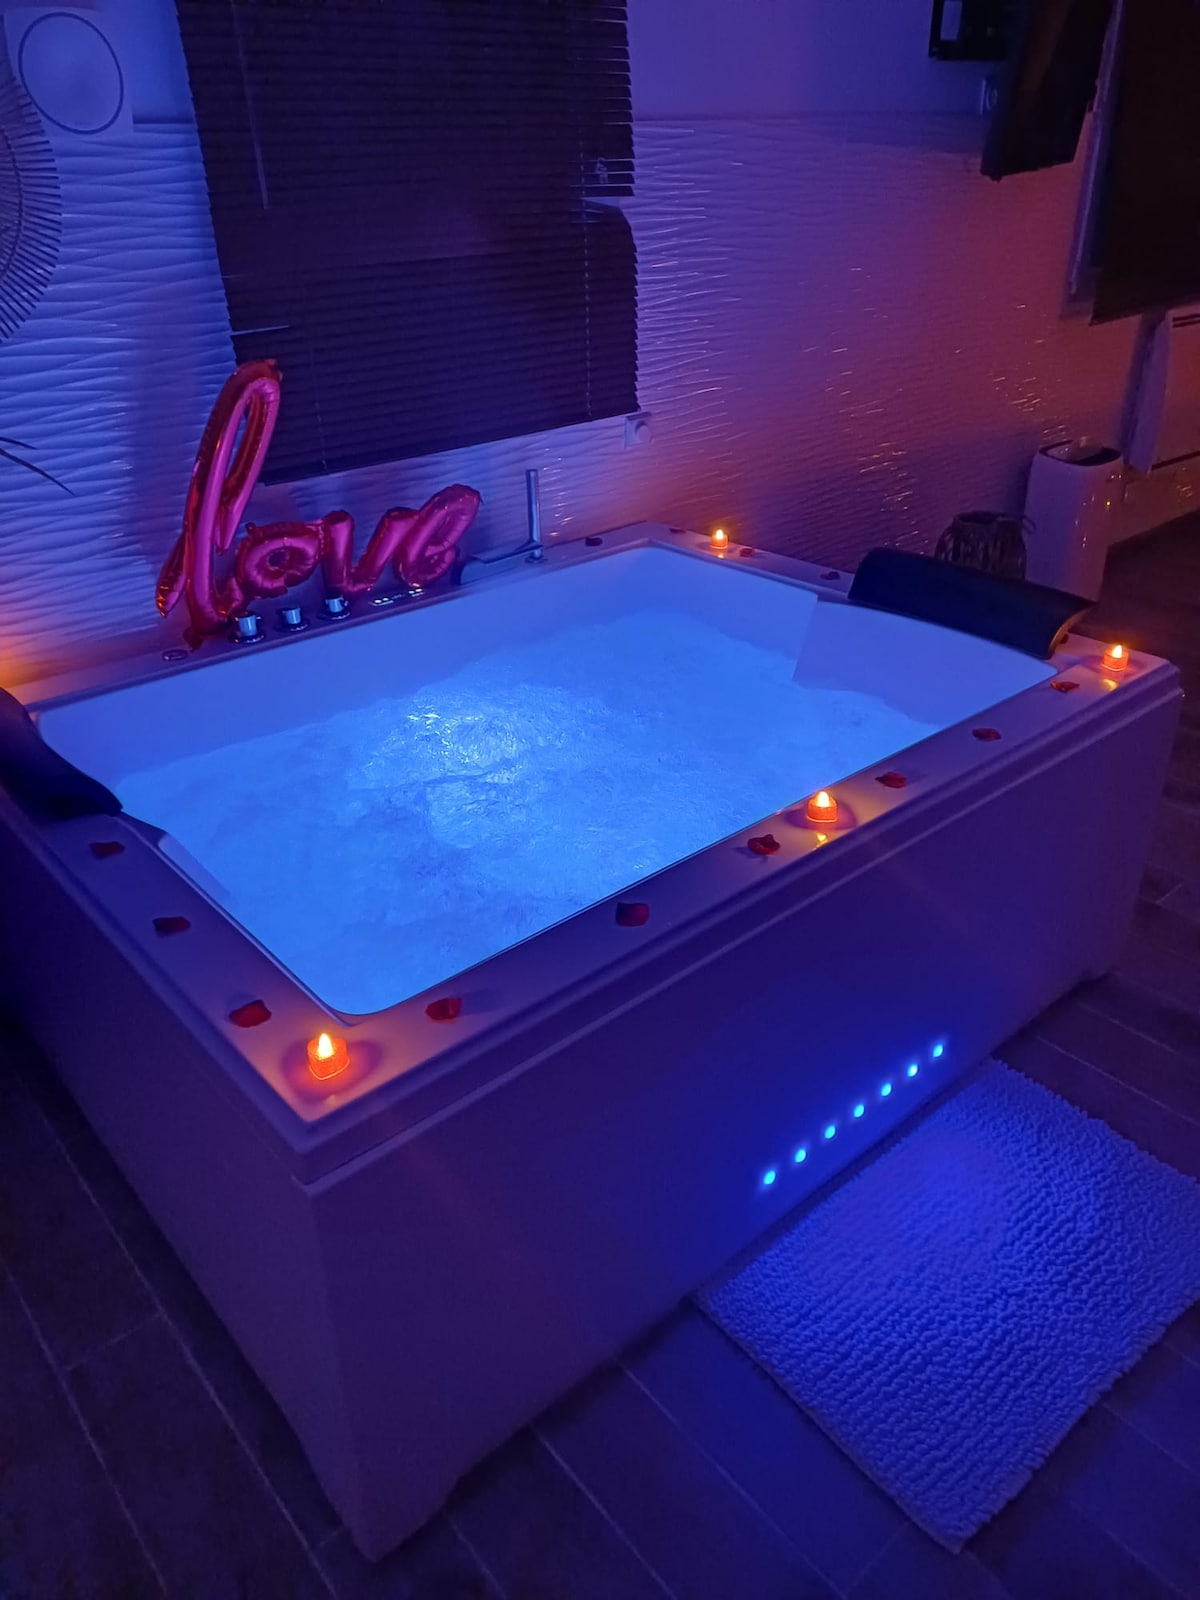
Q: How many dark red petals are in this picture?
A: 13